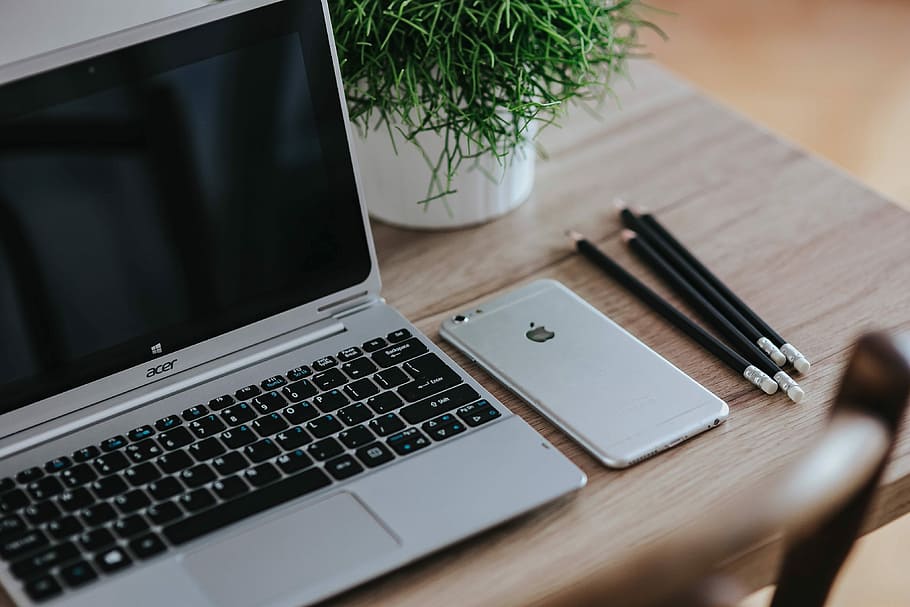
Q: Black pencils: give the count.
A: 4